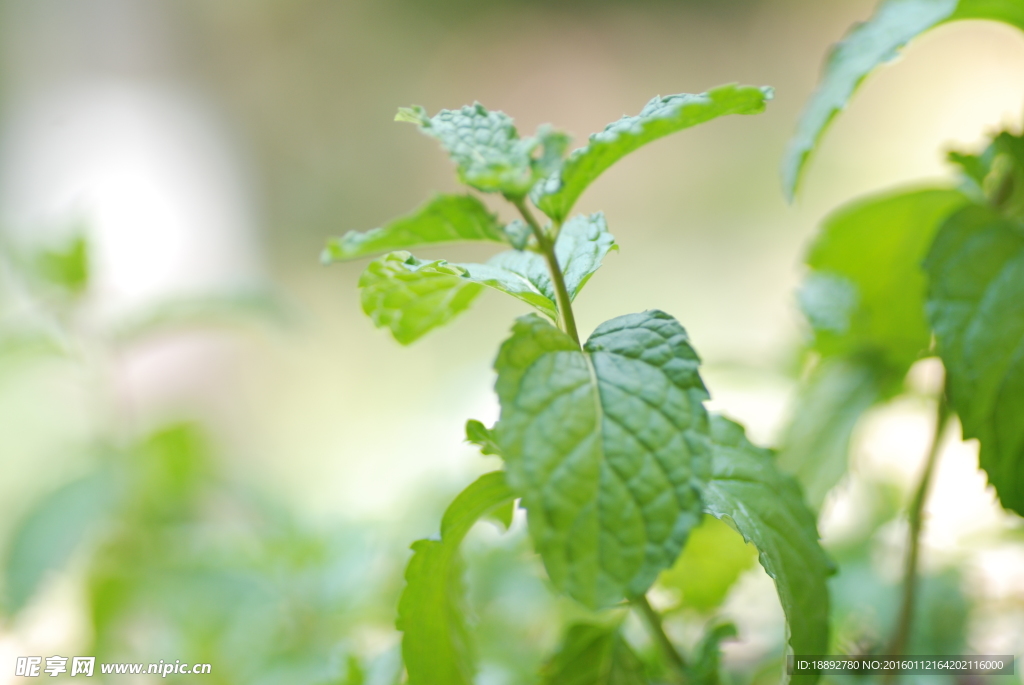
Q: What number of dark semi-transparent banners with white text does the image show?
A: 1